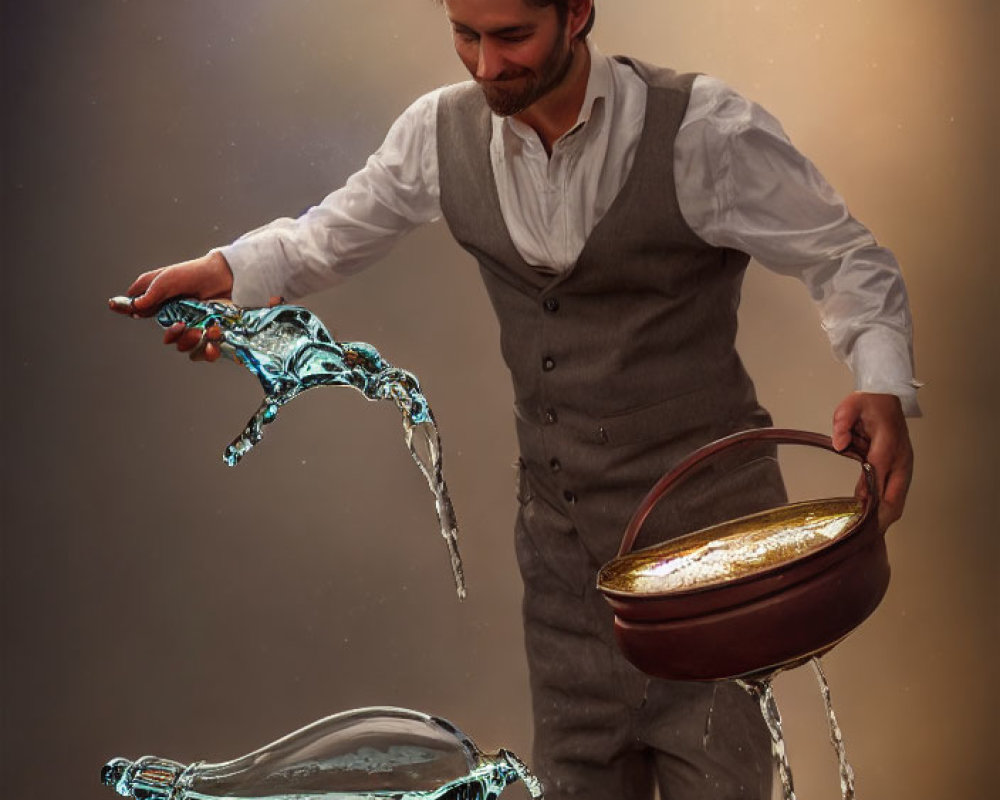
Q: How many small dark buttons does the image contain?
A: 5